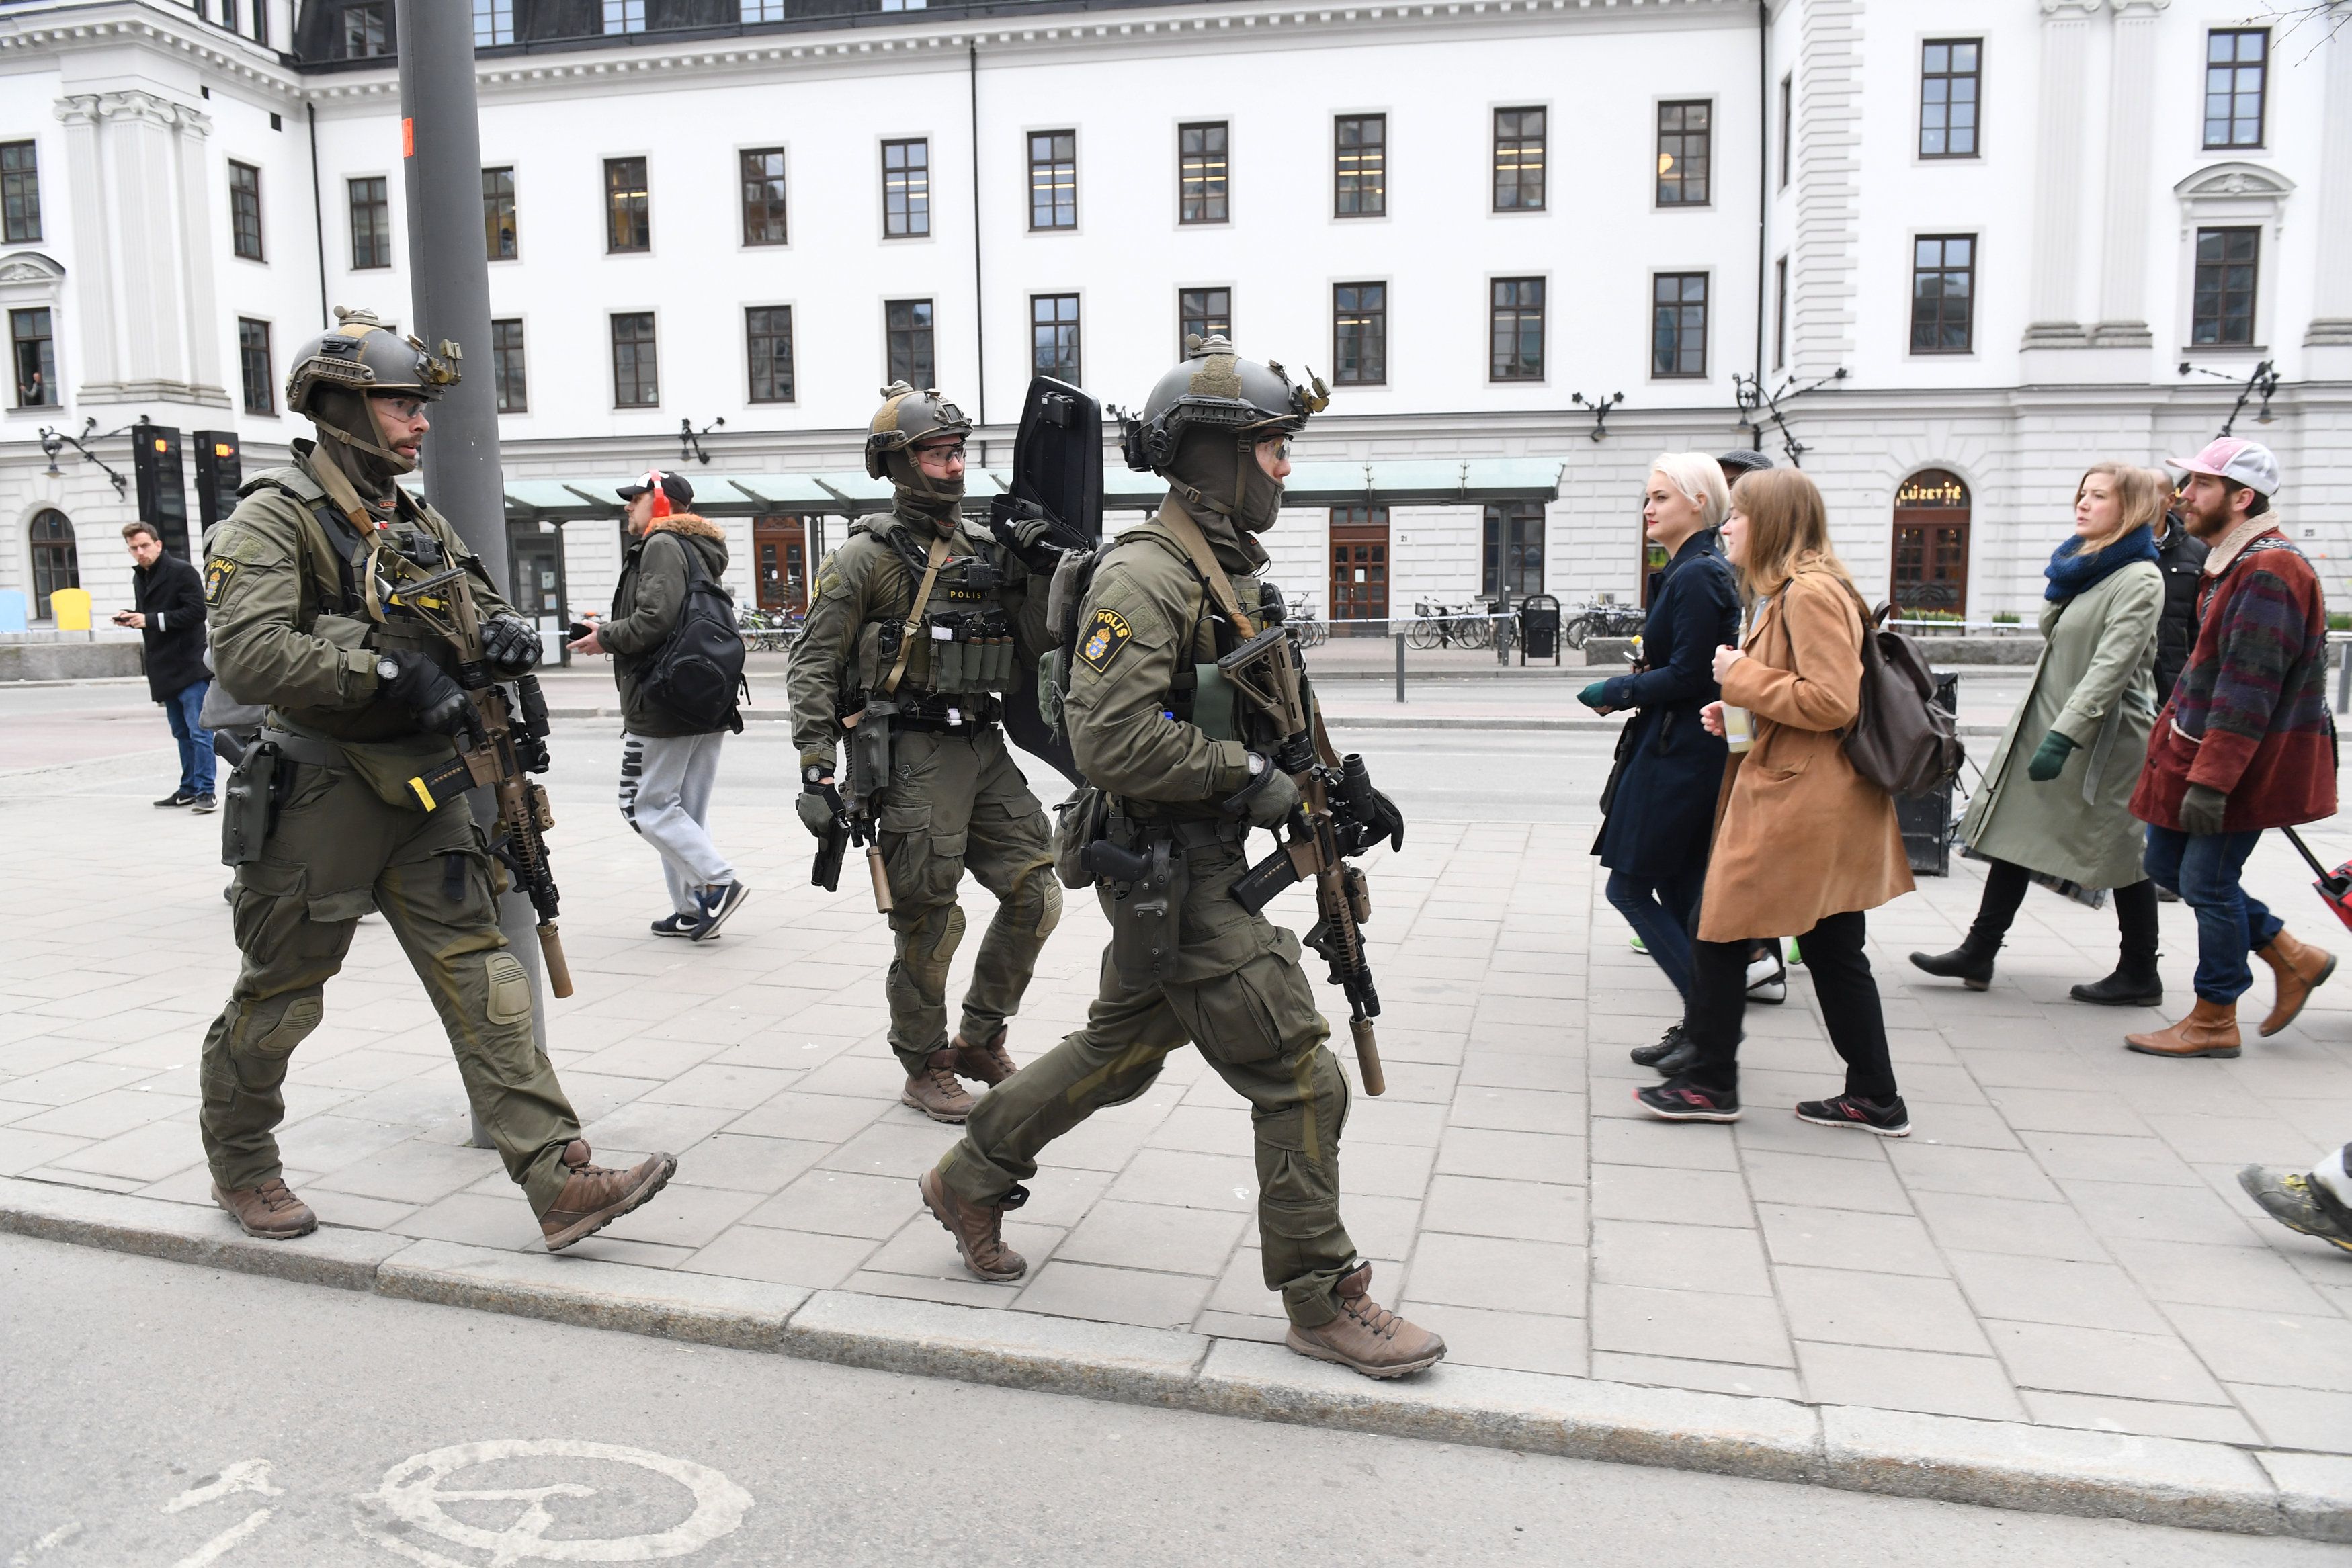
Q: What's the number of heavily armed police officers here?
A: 3